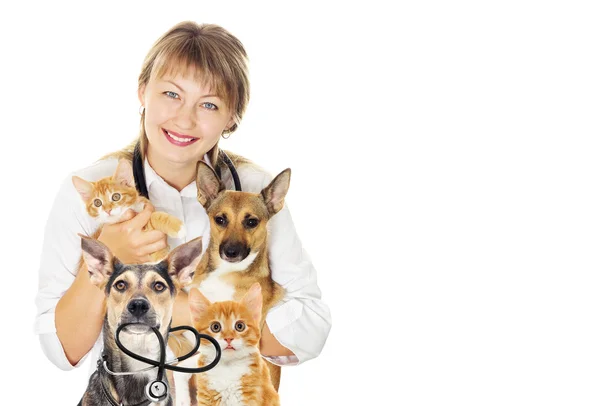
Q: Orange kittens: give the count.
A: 2